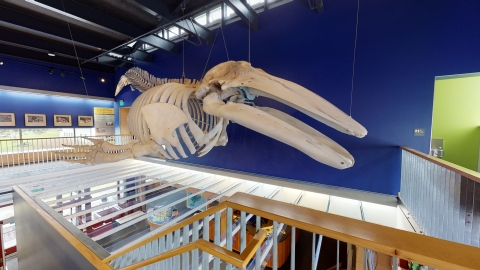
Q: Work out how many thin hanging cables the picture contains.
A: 6